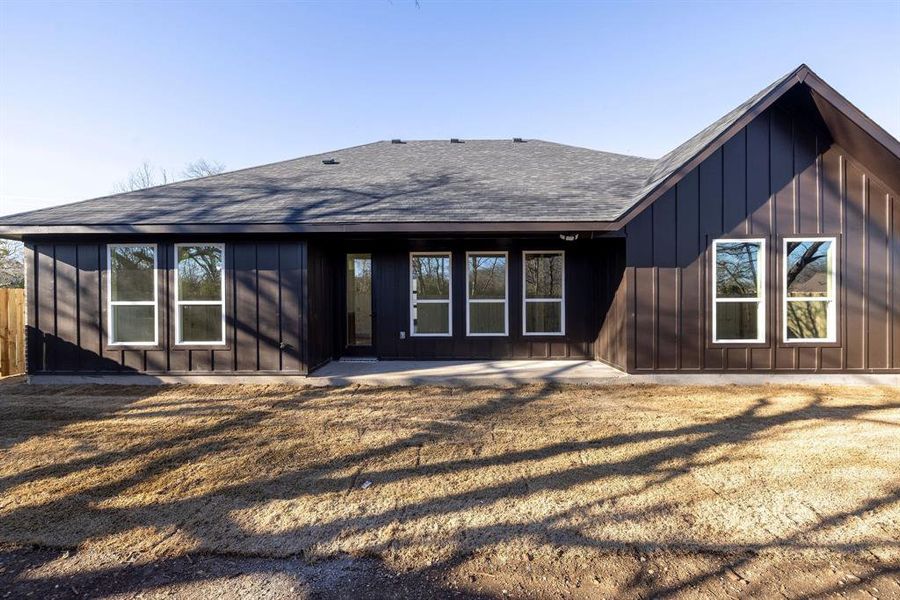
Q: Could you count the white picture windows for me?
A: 7